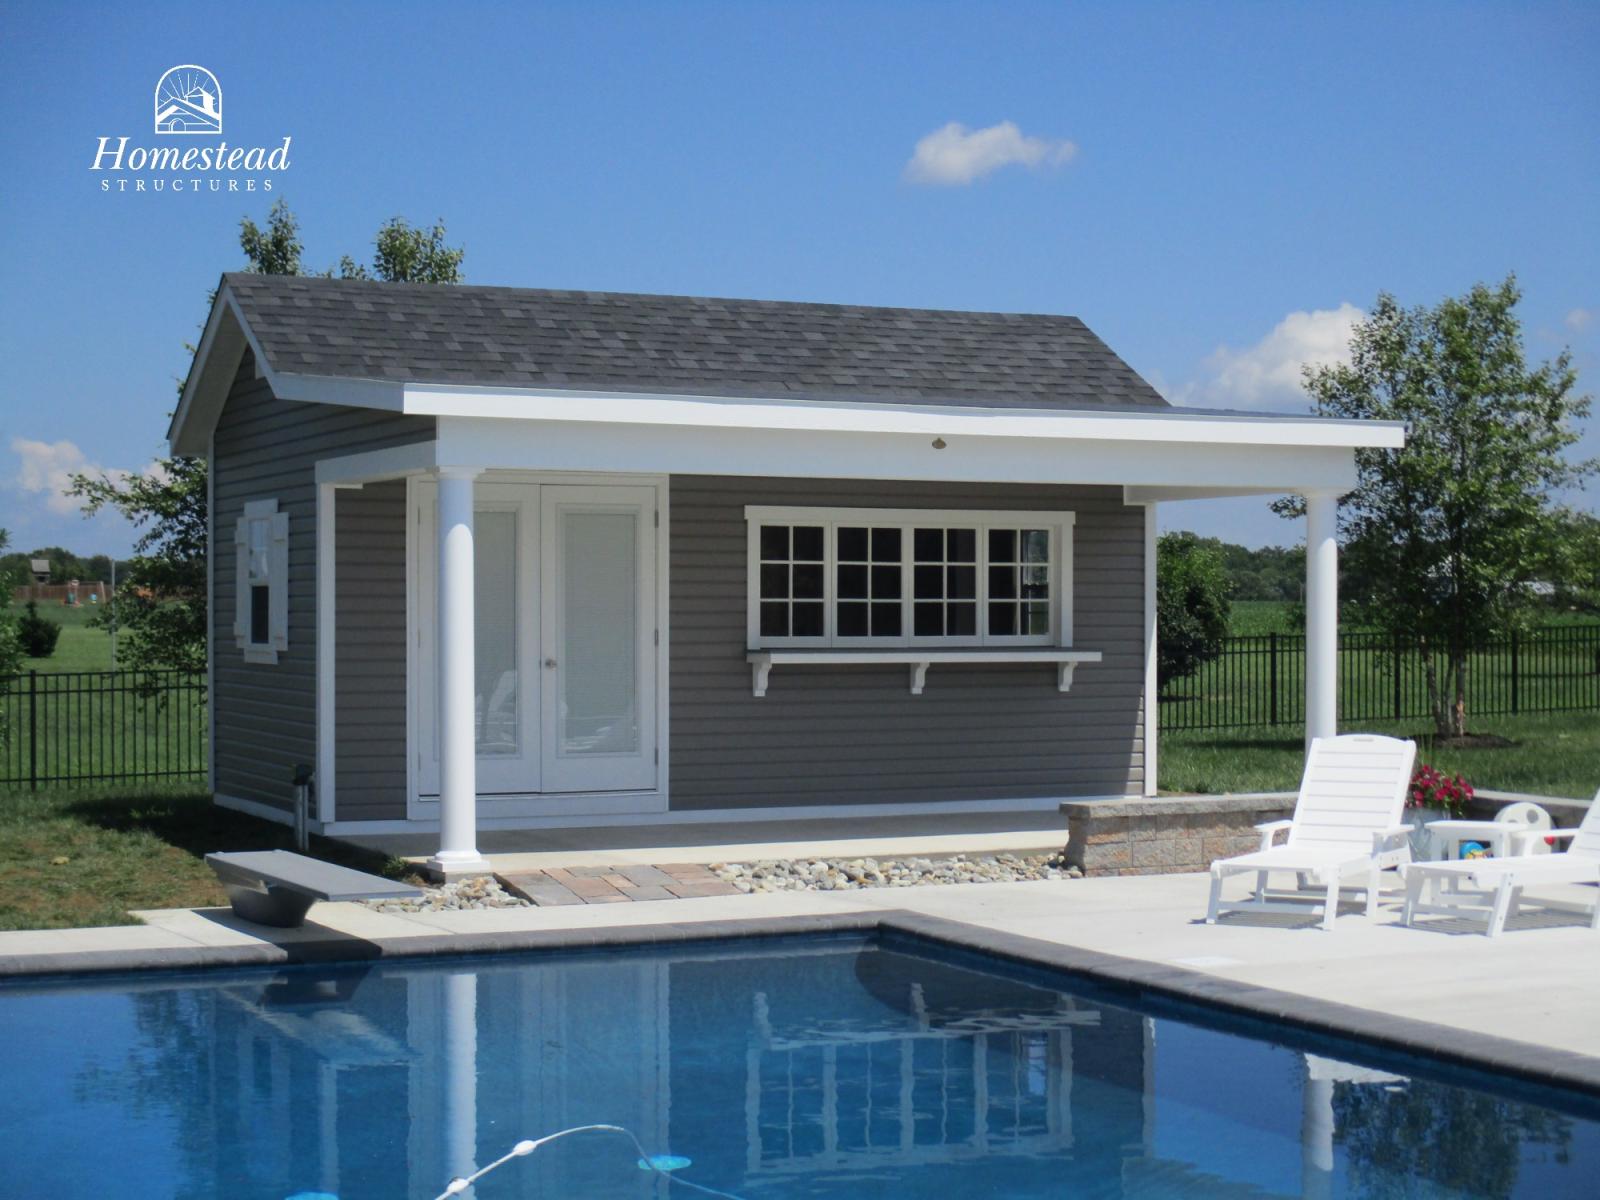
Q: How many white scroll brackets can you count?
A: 3